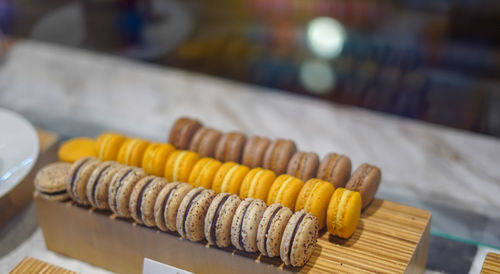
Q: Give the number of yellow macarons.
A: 11